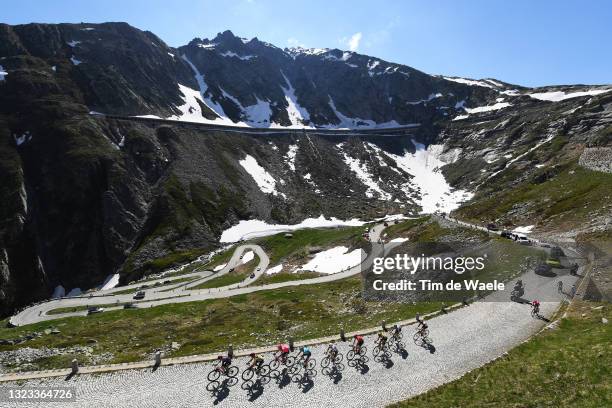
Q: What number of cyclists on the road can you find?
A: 11